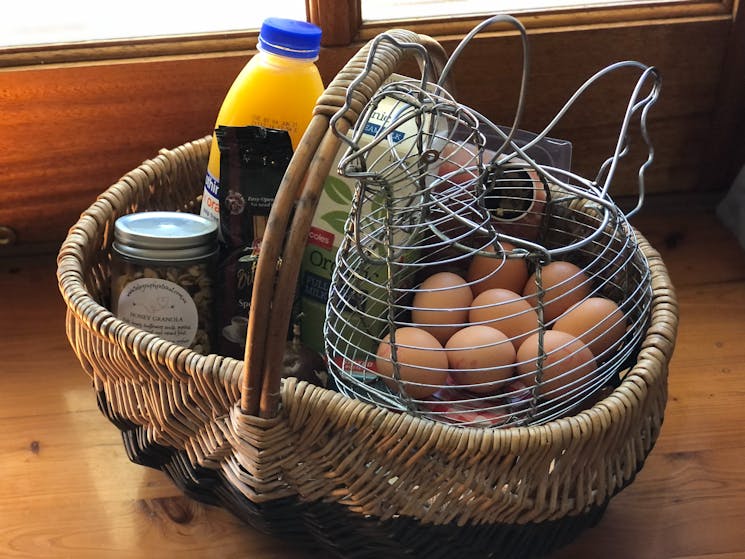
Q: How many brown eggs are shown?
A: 8